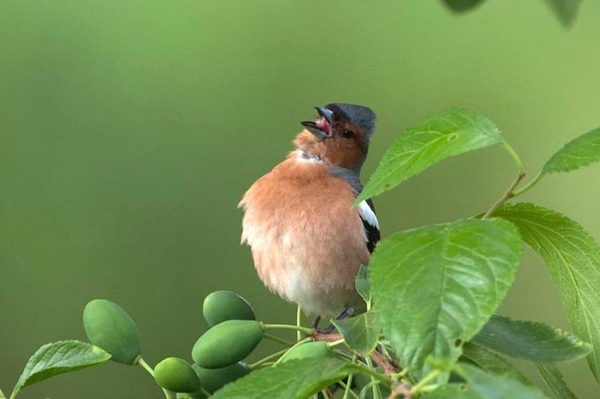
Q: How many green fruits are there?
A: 6